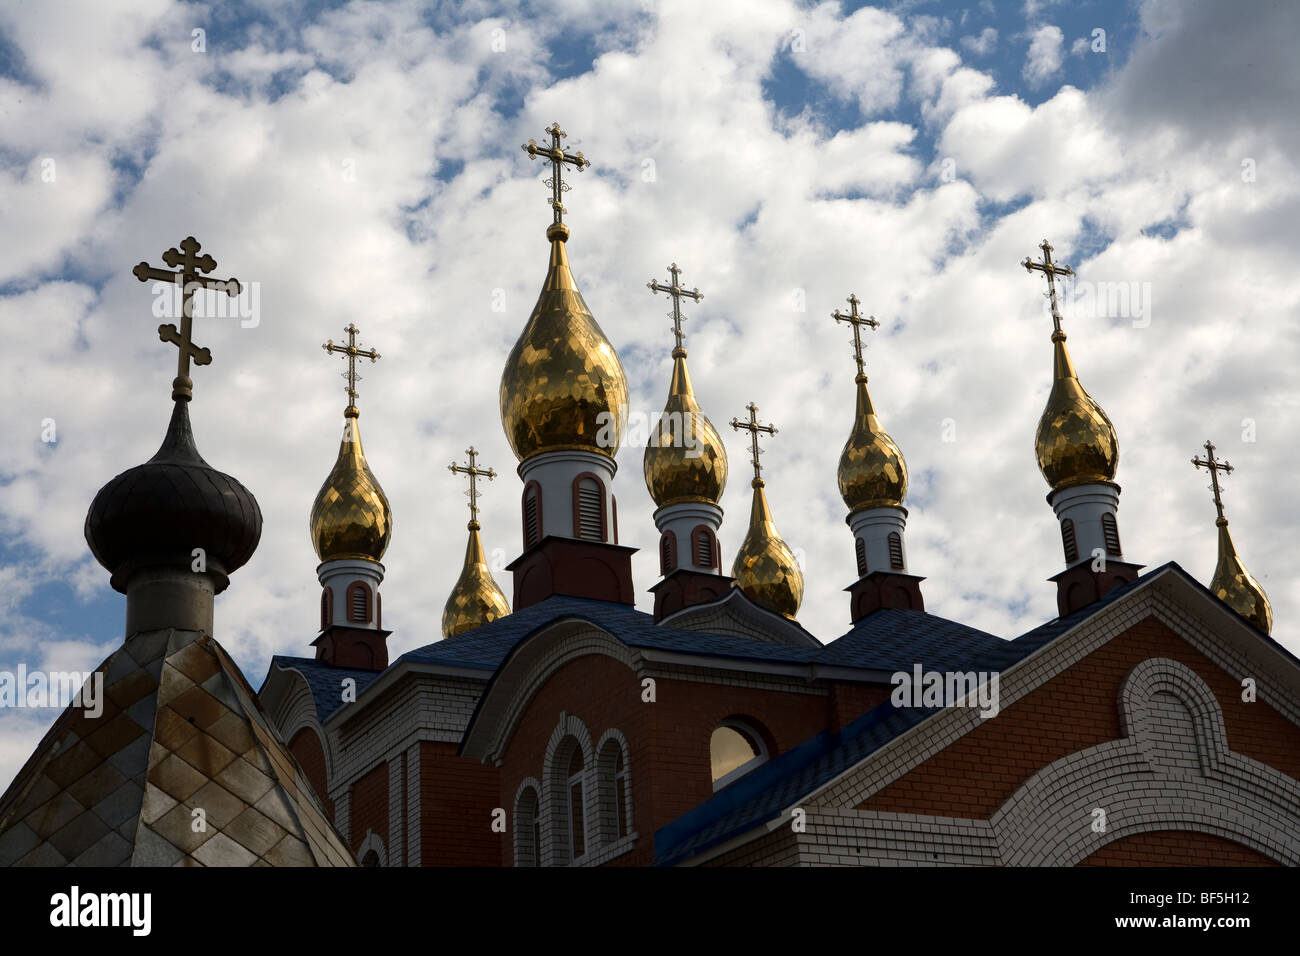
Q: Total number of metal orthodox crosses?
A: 9